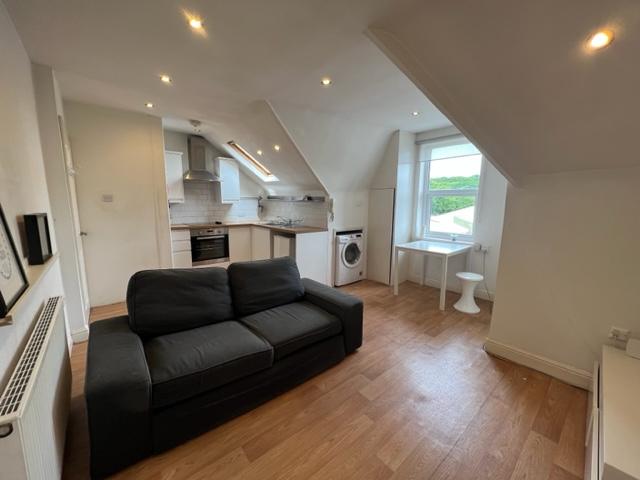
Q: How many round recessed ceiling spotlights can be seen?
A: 8